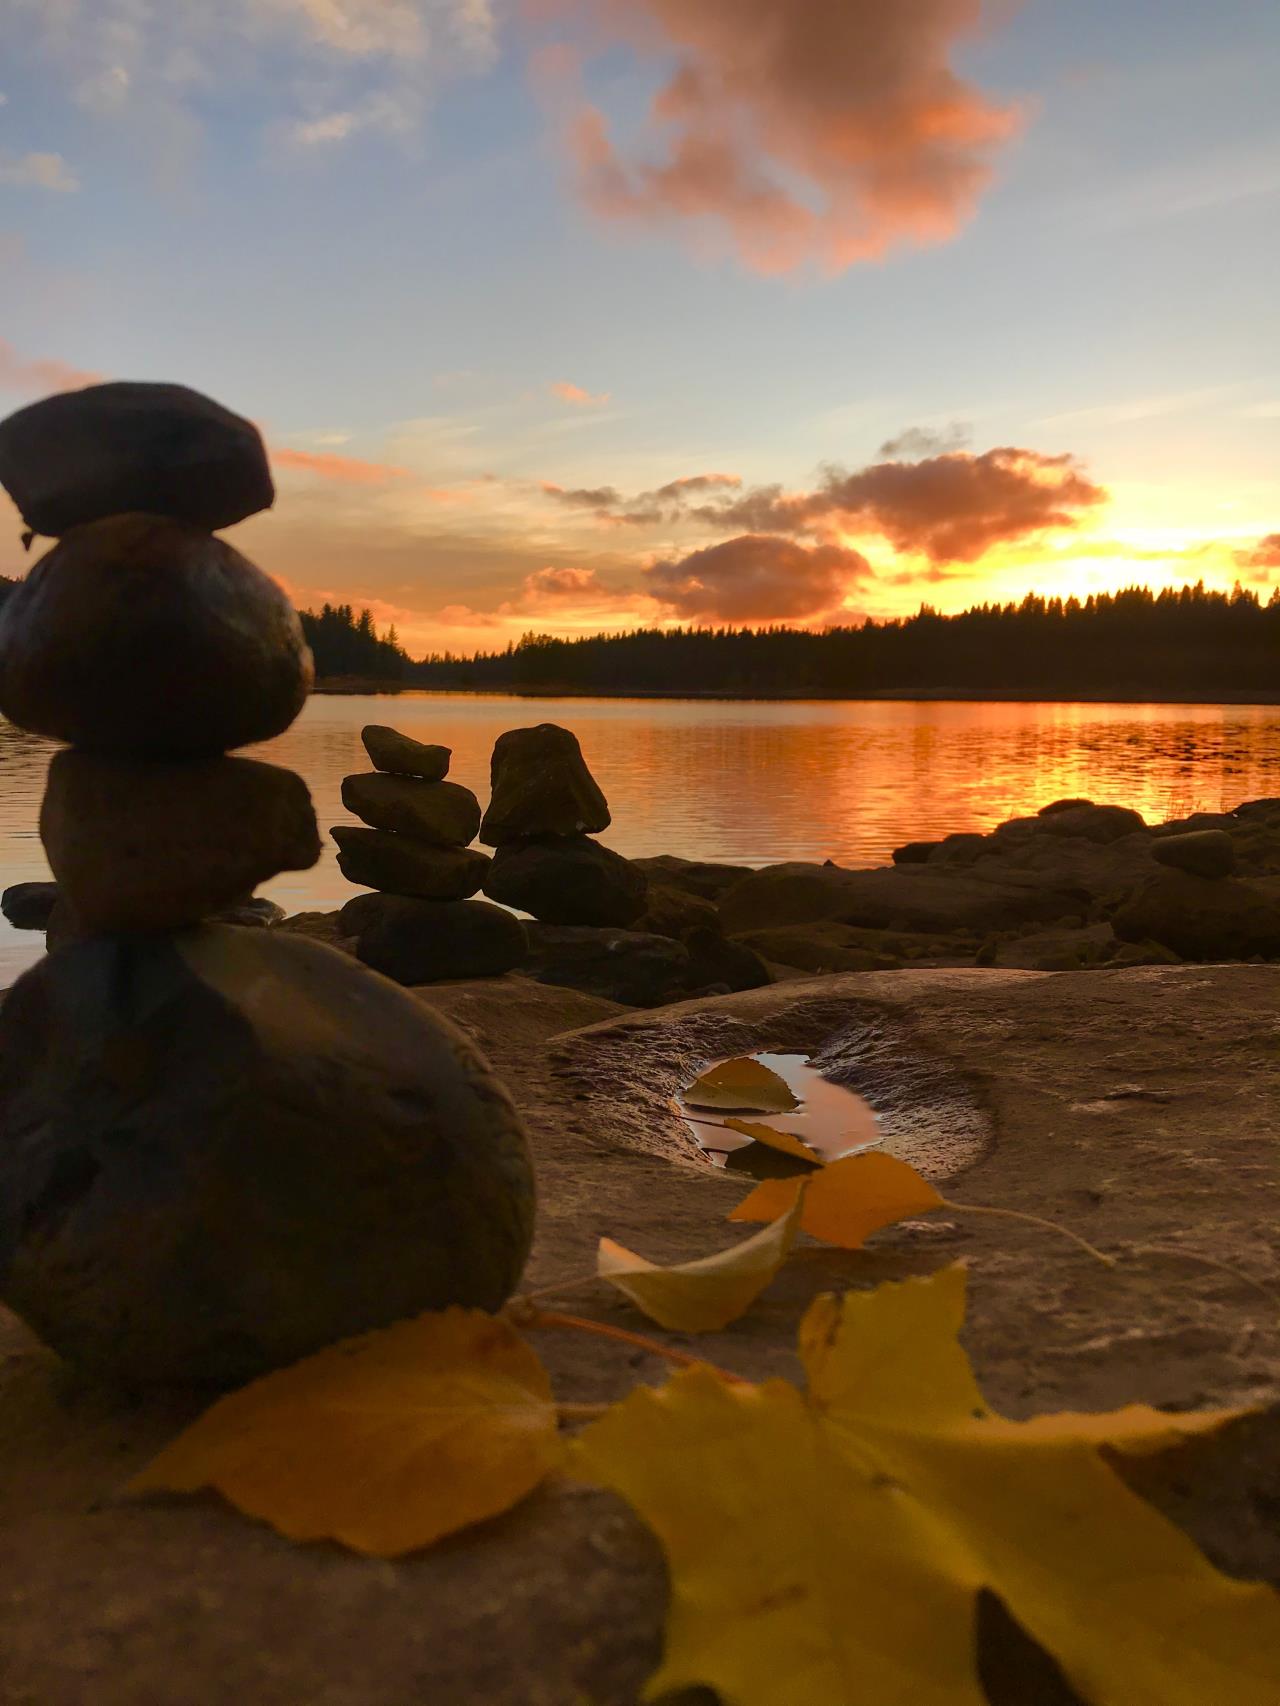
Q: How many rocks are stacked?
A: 10